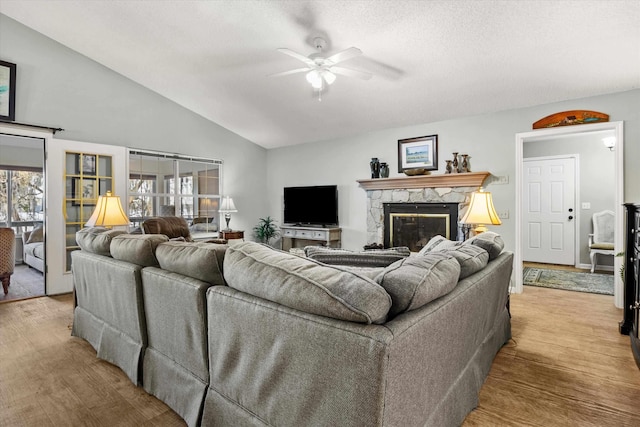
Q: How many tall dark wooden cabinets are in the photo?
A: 1